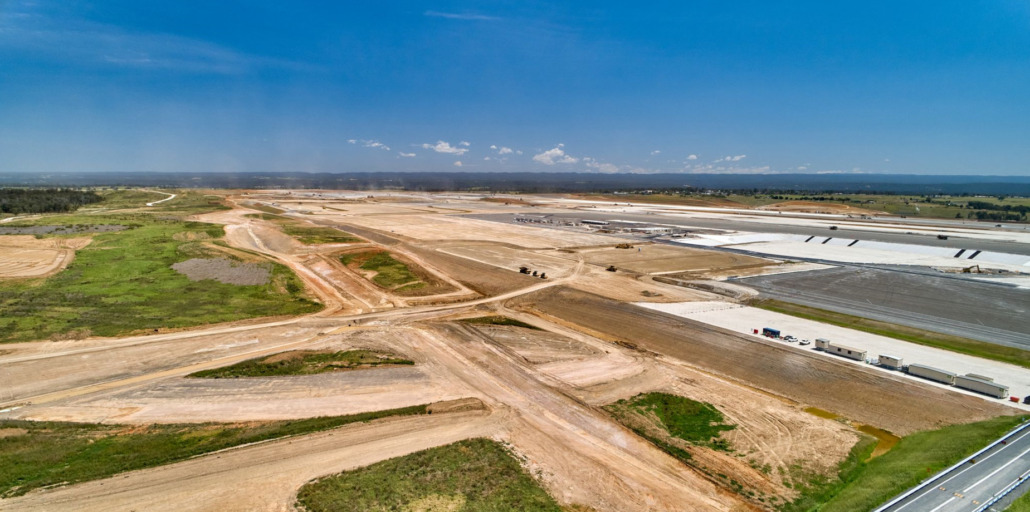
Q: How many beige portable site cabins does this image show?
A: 6